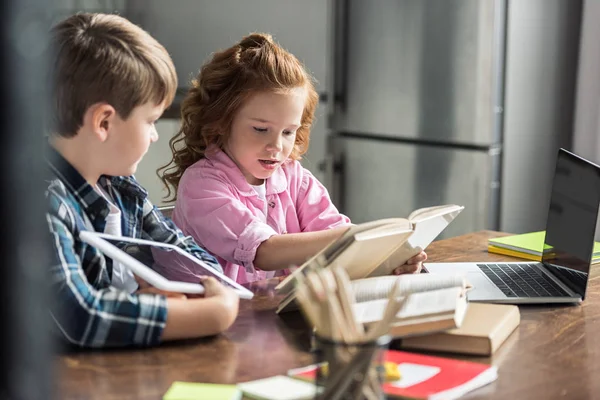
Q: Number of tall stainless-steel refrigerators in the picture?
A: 1